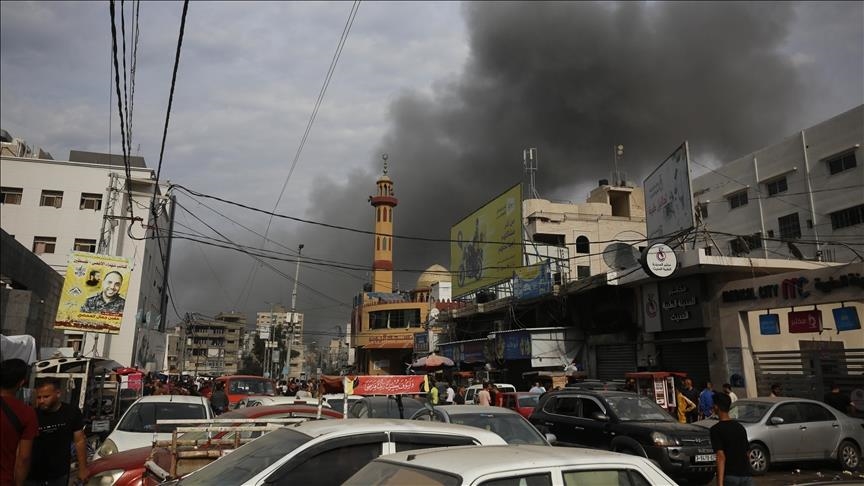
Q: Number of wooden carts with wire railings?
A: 1